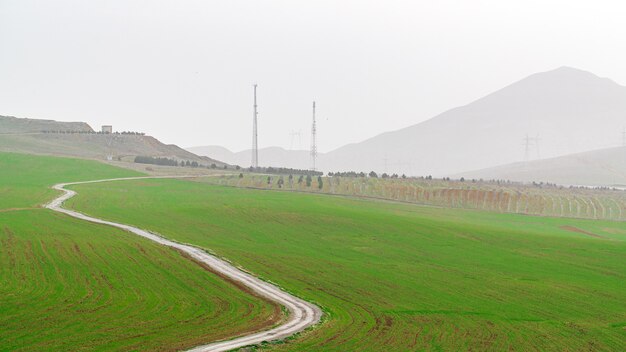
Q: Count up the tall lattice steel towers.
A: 2